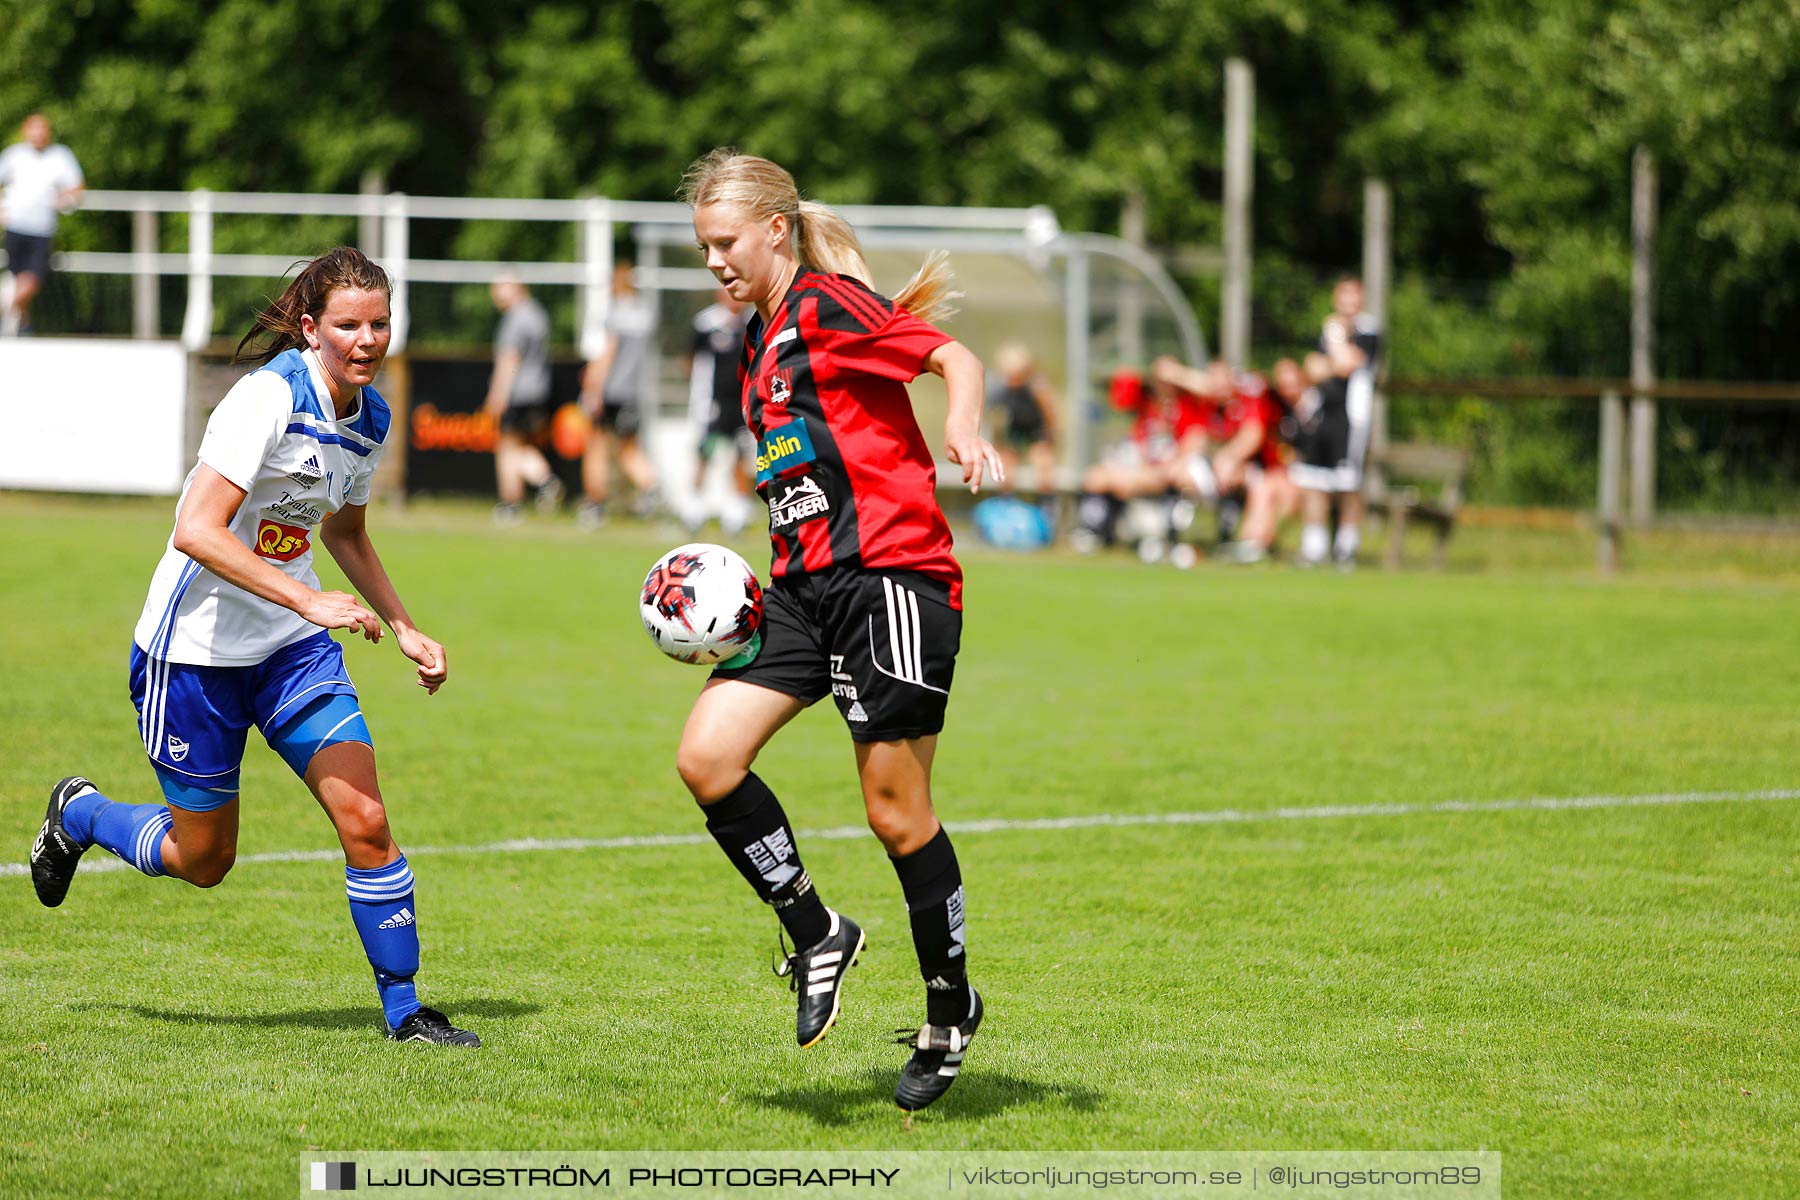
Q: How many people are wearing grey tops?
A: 2